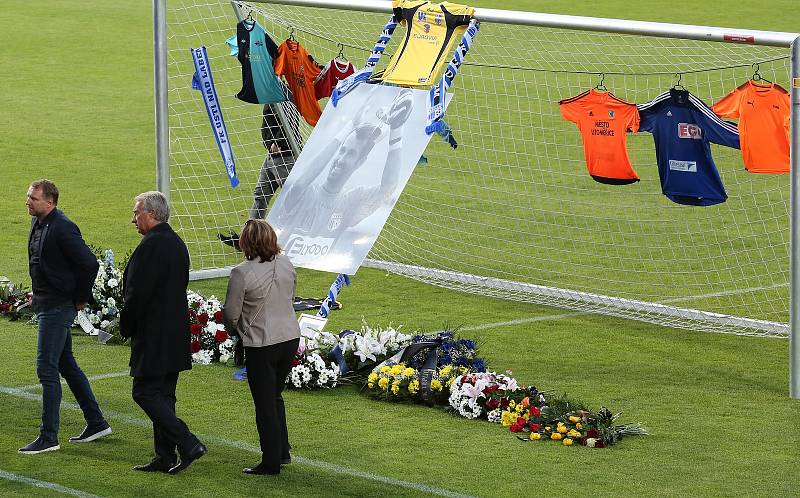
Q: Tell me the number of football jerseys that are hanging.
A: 7